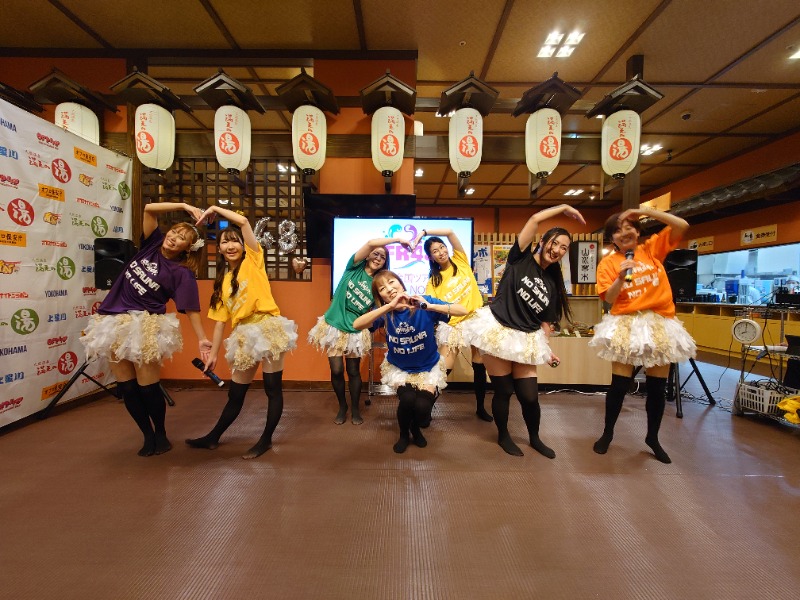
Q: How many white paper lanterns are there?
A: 8